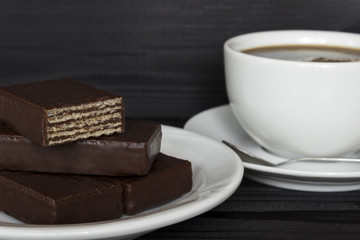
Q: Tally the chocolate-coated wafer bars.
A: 4